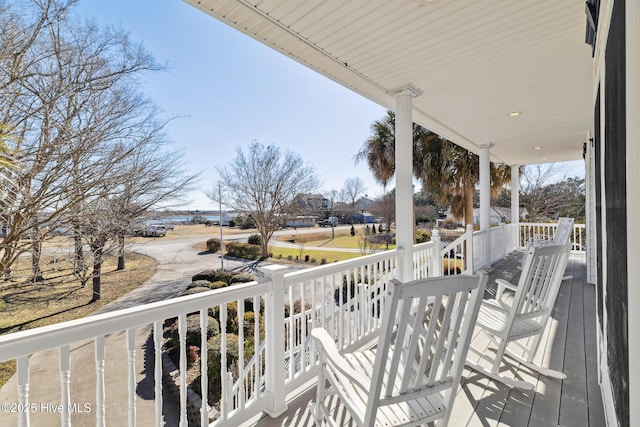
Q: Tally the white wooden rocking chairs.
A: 3